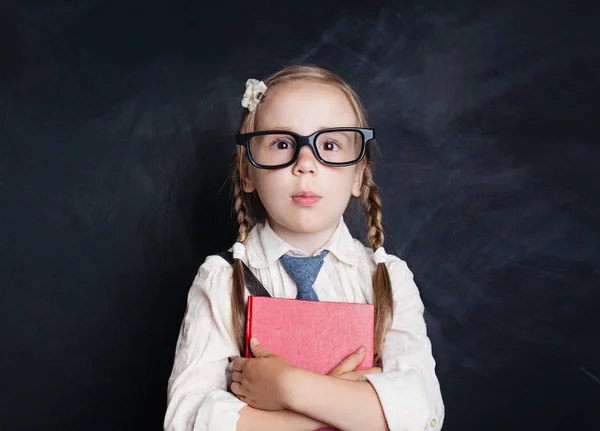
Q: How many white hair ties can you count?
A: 2